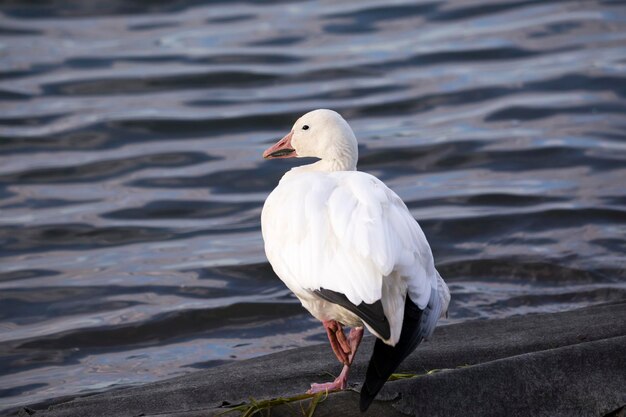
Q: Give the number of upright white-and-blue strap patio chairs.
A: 0